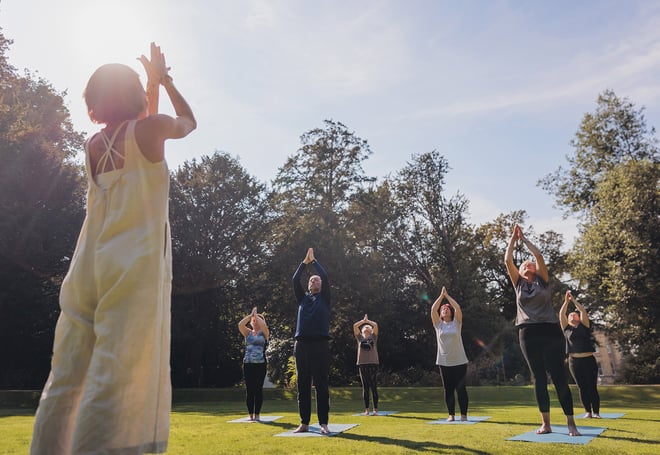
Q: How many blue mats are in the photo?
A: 6